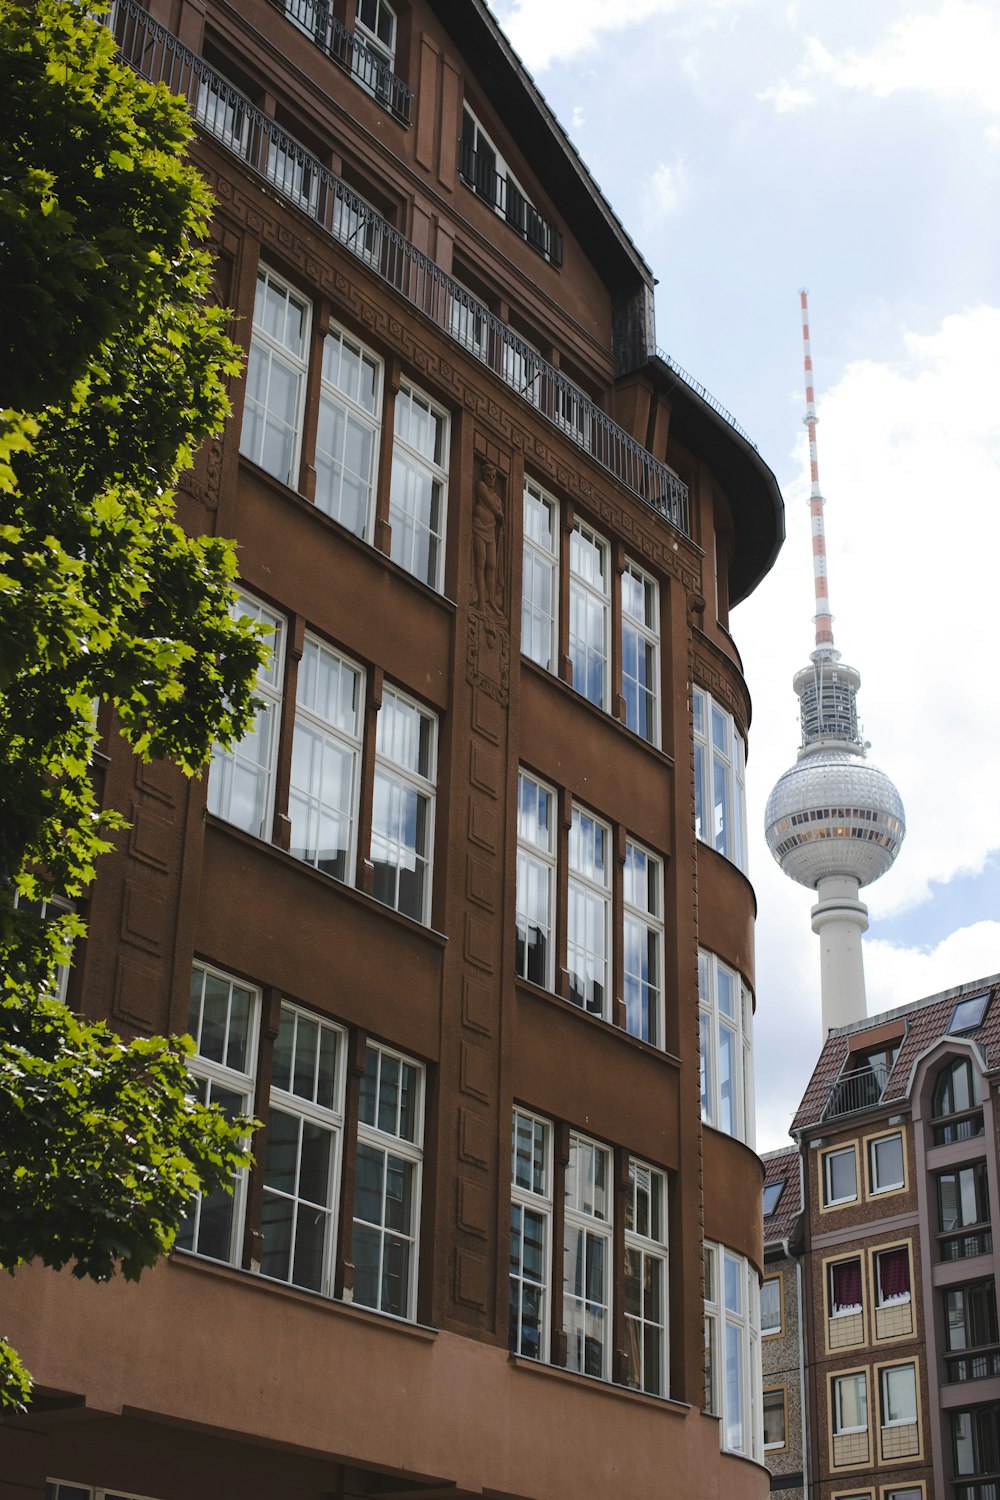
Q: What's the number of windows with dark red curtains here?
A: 2